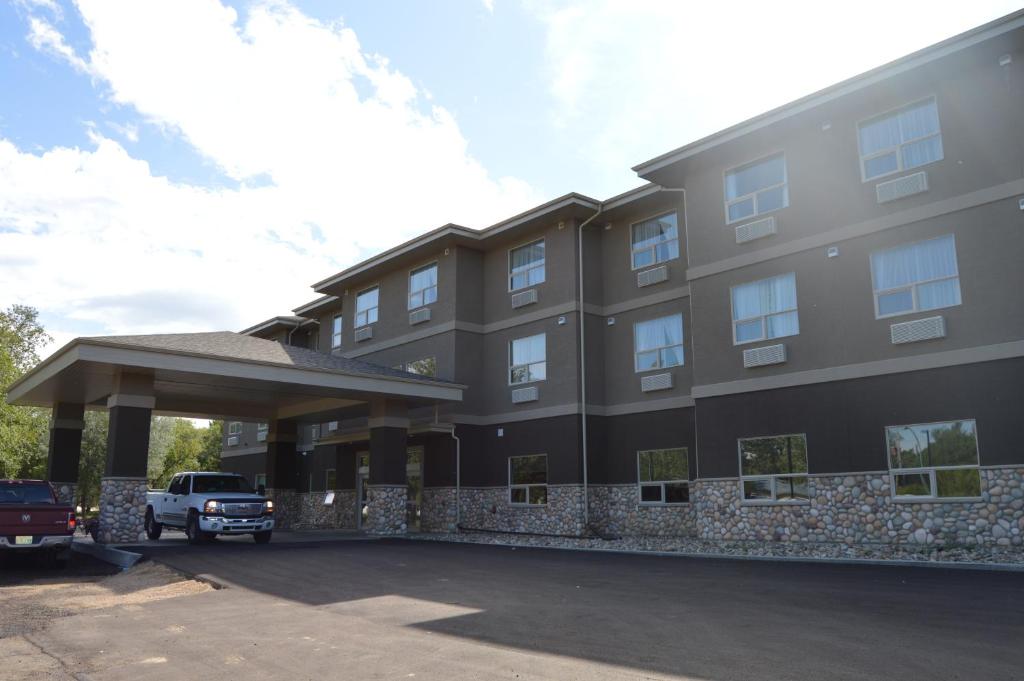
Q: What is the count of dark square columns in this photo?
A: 4